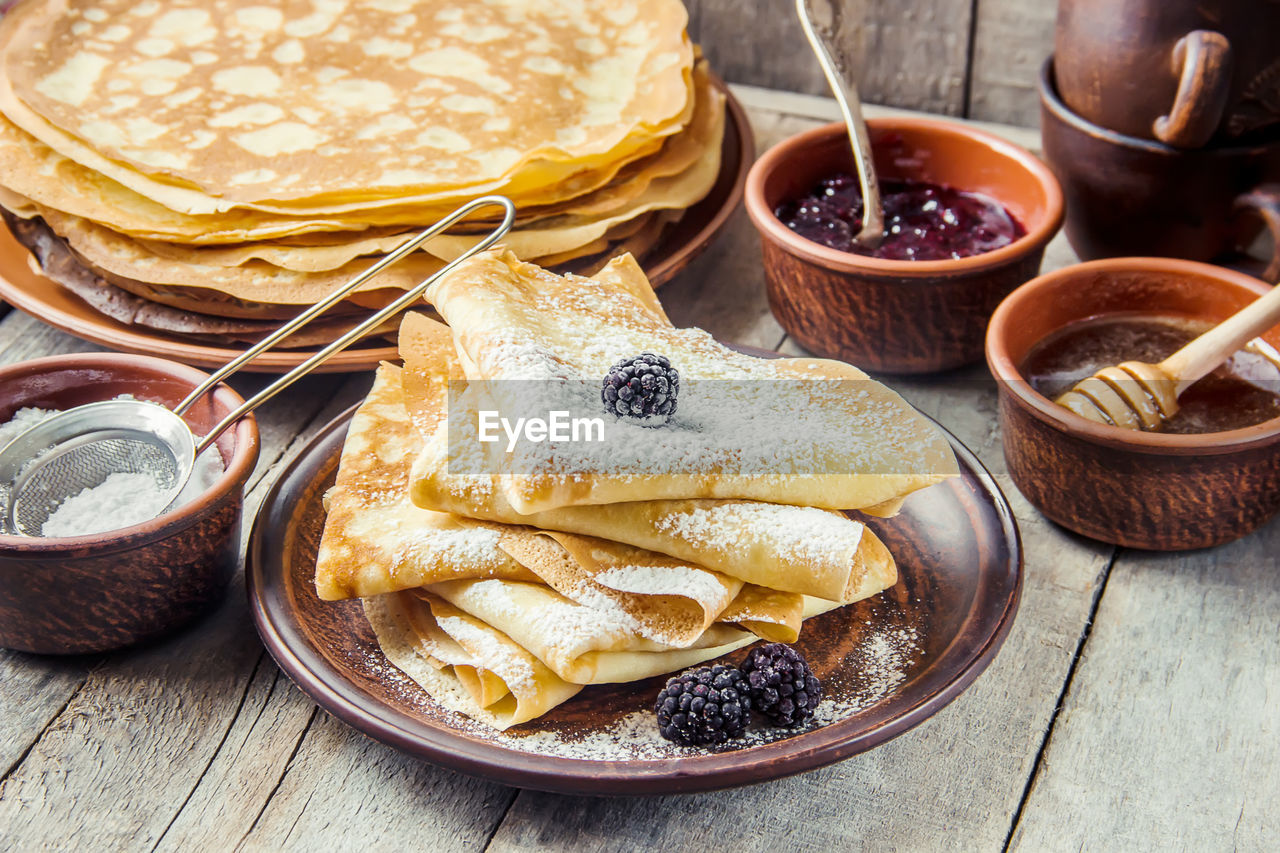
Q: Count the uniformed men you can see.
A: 0